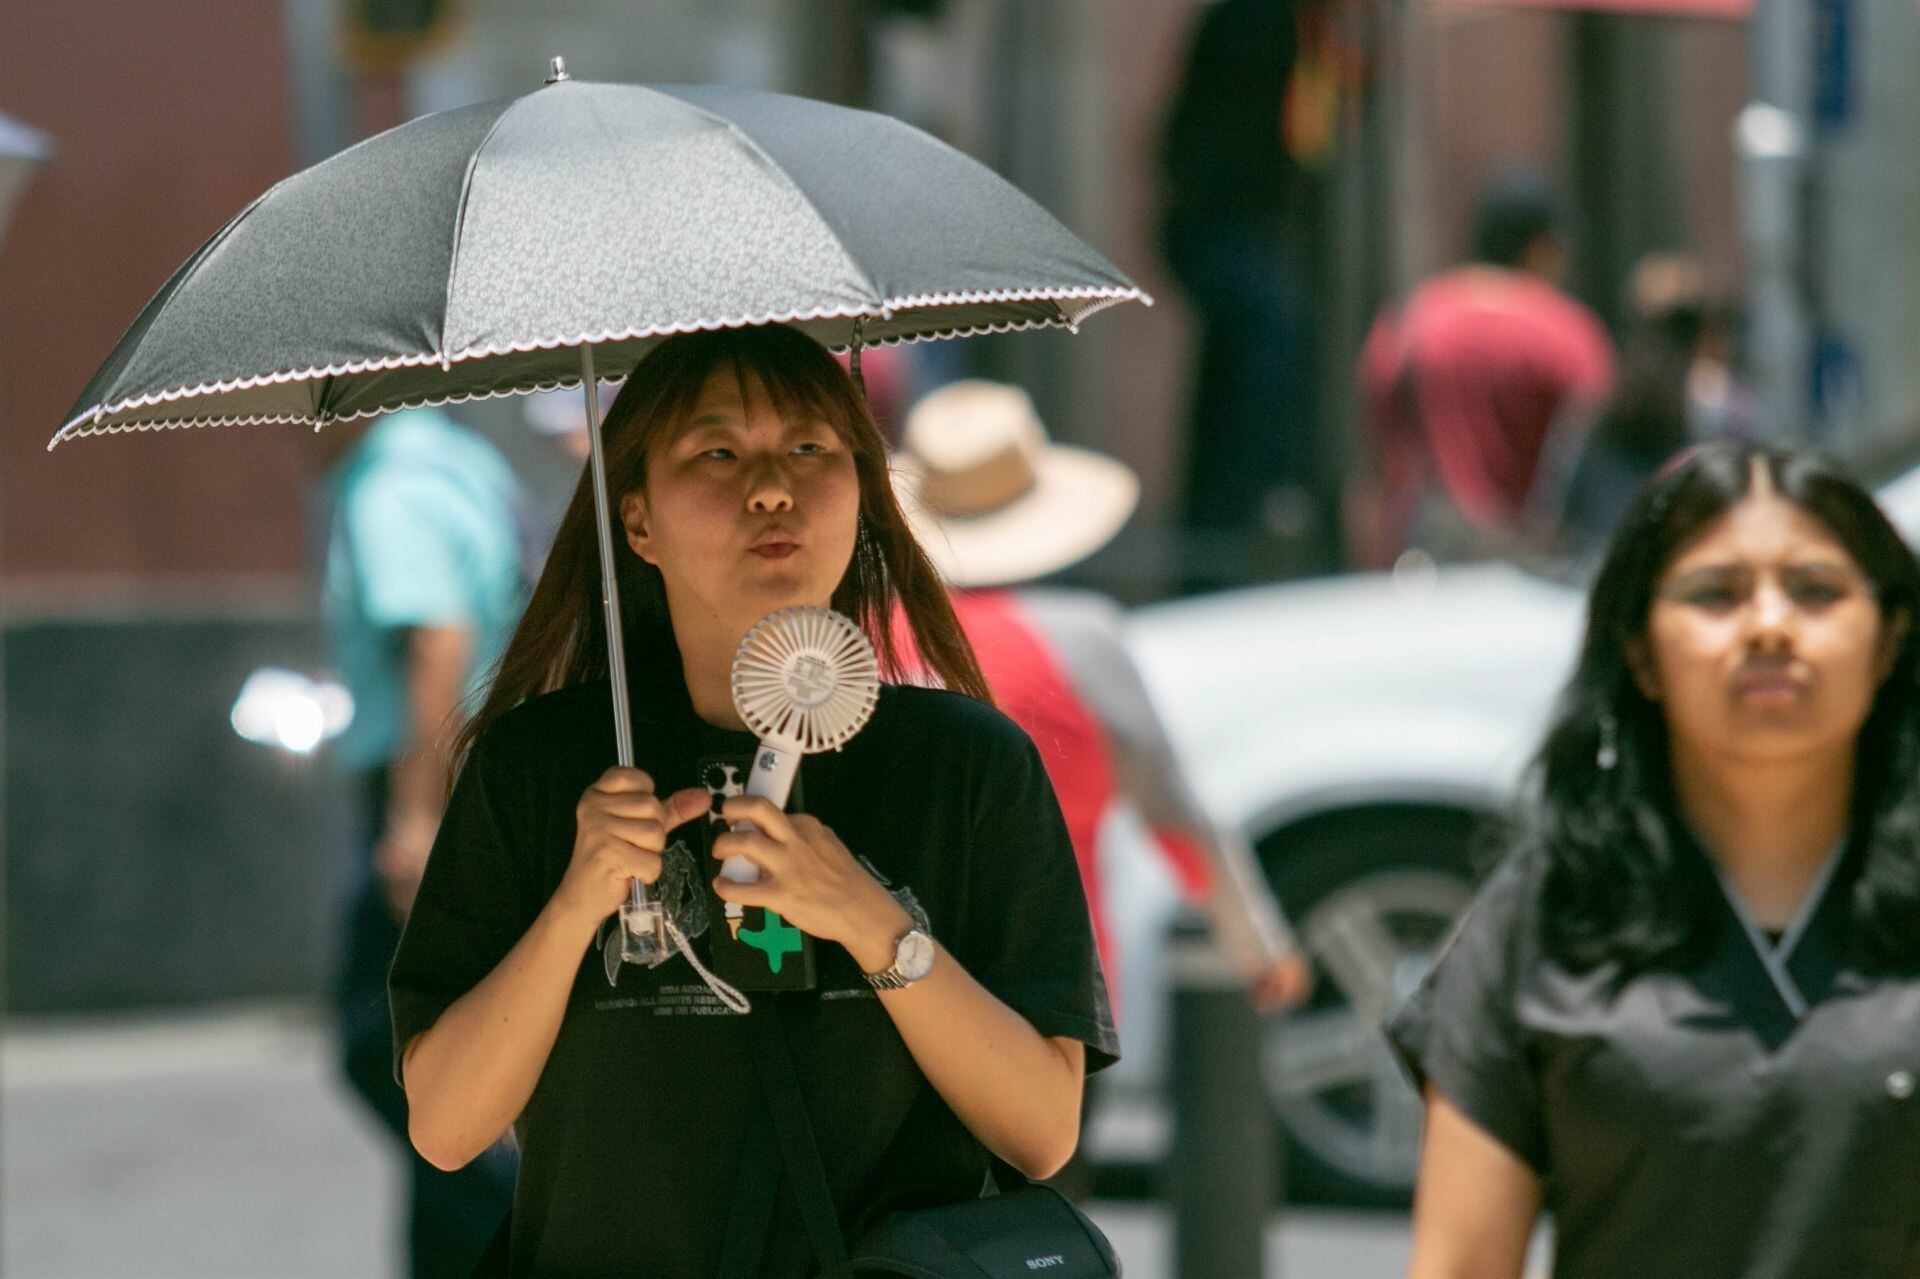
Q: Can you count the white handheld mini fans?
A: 1